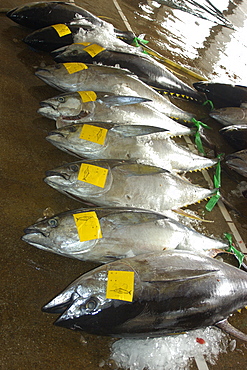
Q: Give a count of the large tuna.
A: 9